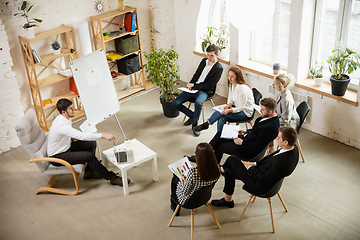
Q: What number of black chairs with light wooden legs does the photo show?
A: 6